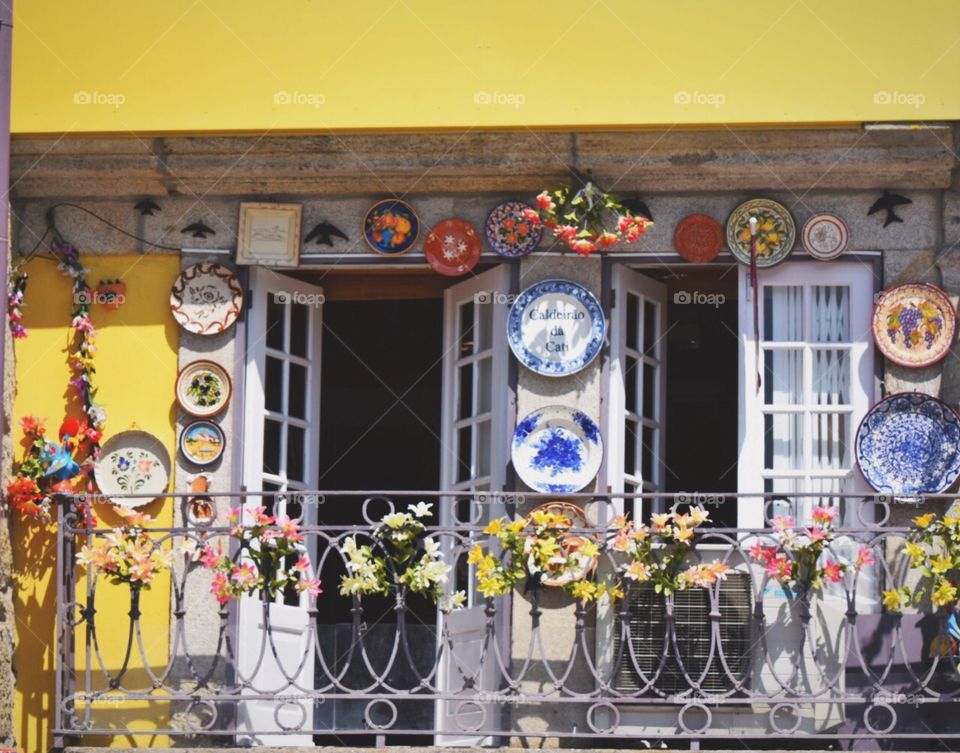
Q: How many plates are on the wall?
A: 15